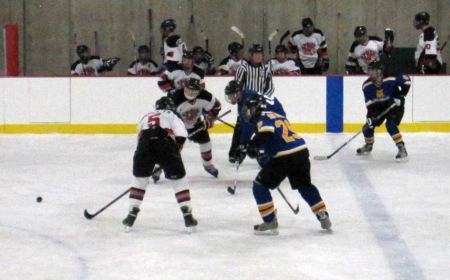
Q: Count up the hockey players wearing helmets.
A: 15